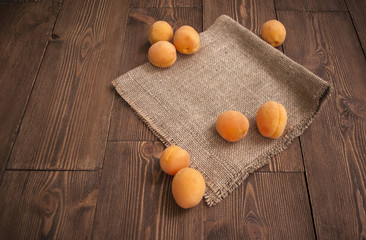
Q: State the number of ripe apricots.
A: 8